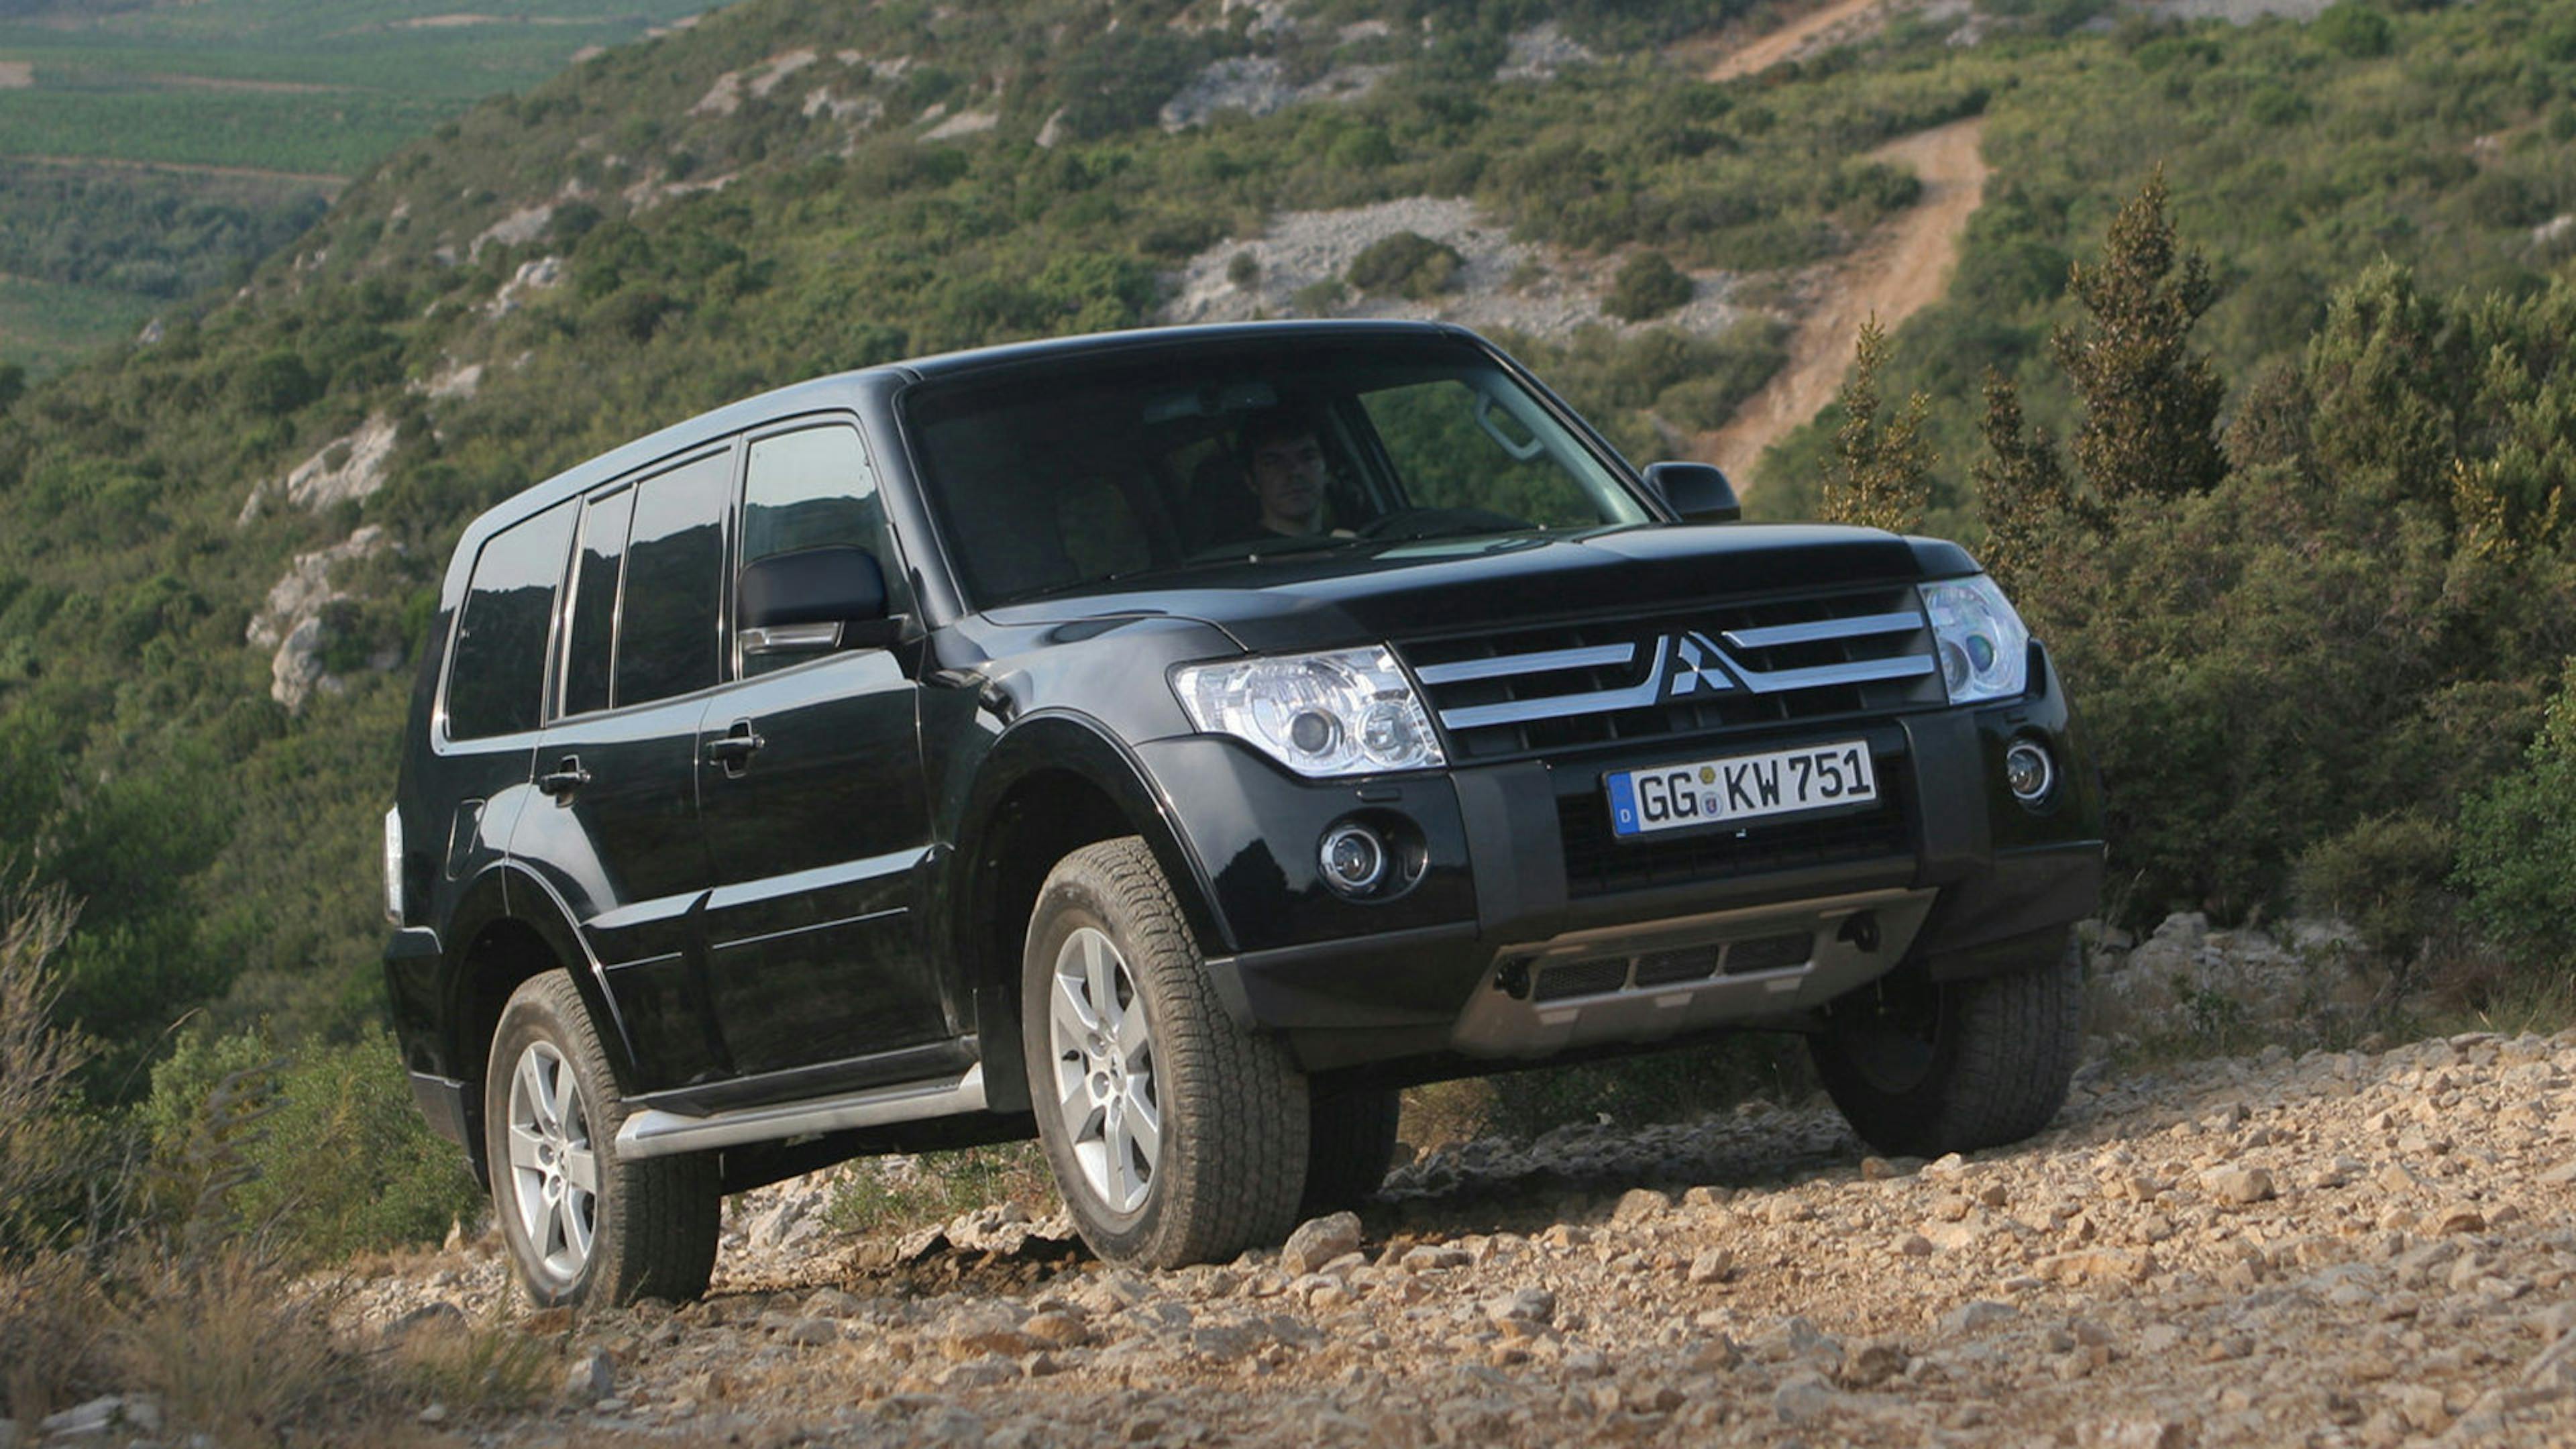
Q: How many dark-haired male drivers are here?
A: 1